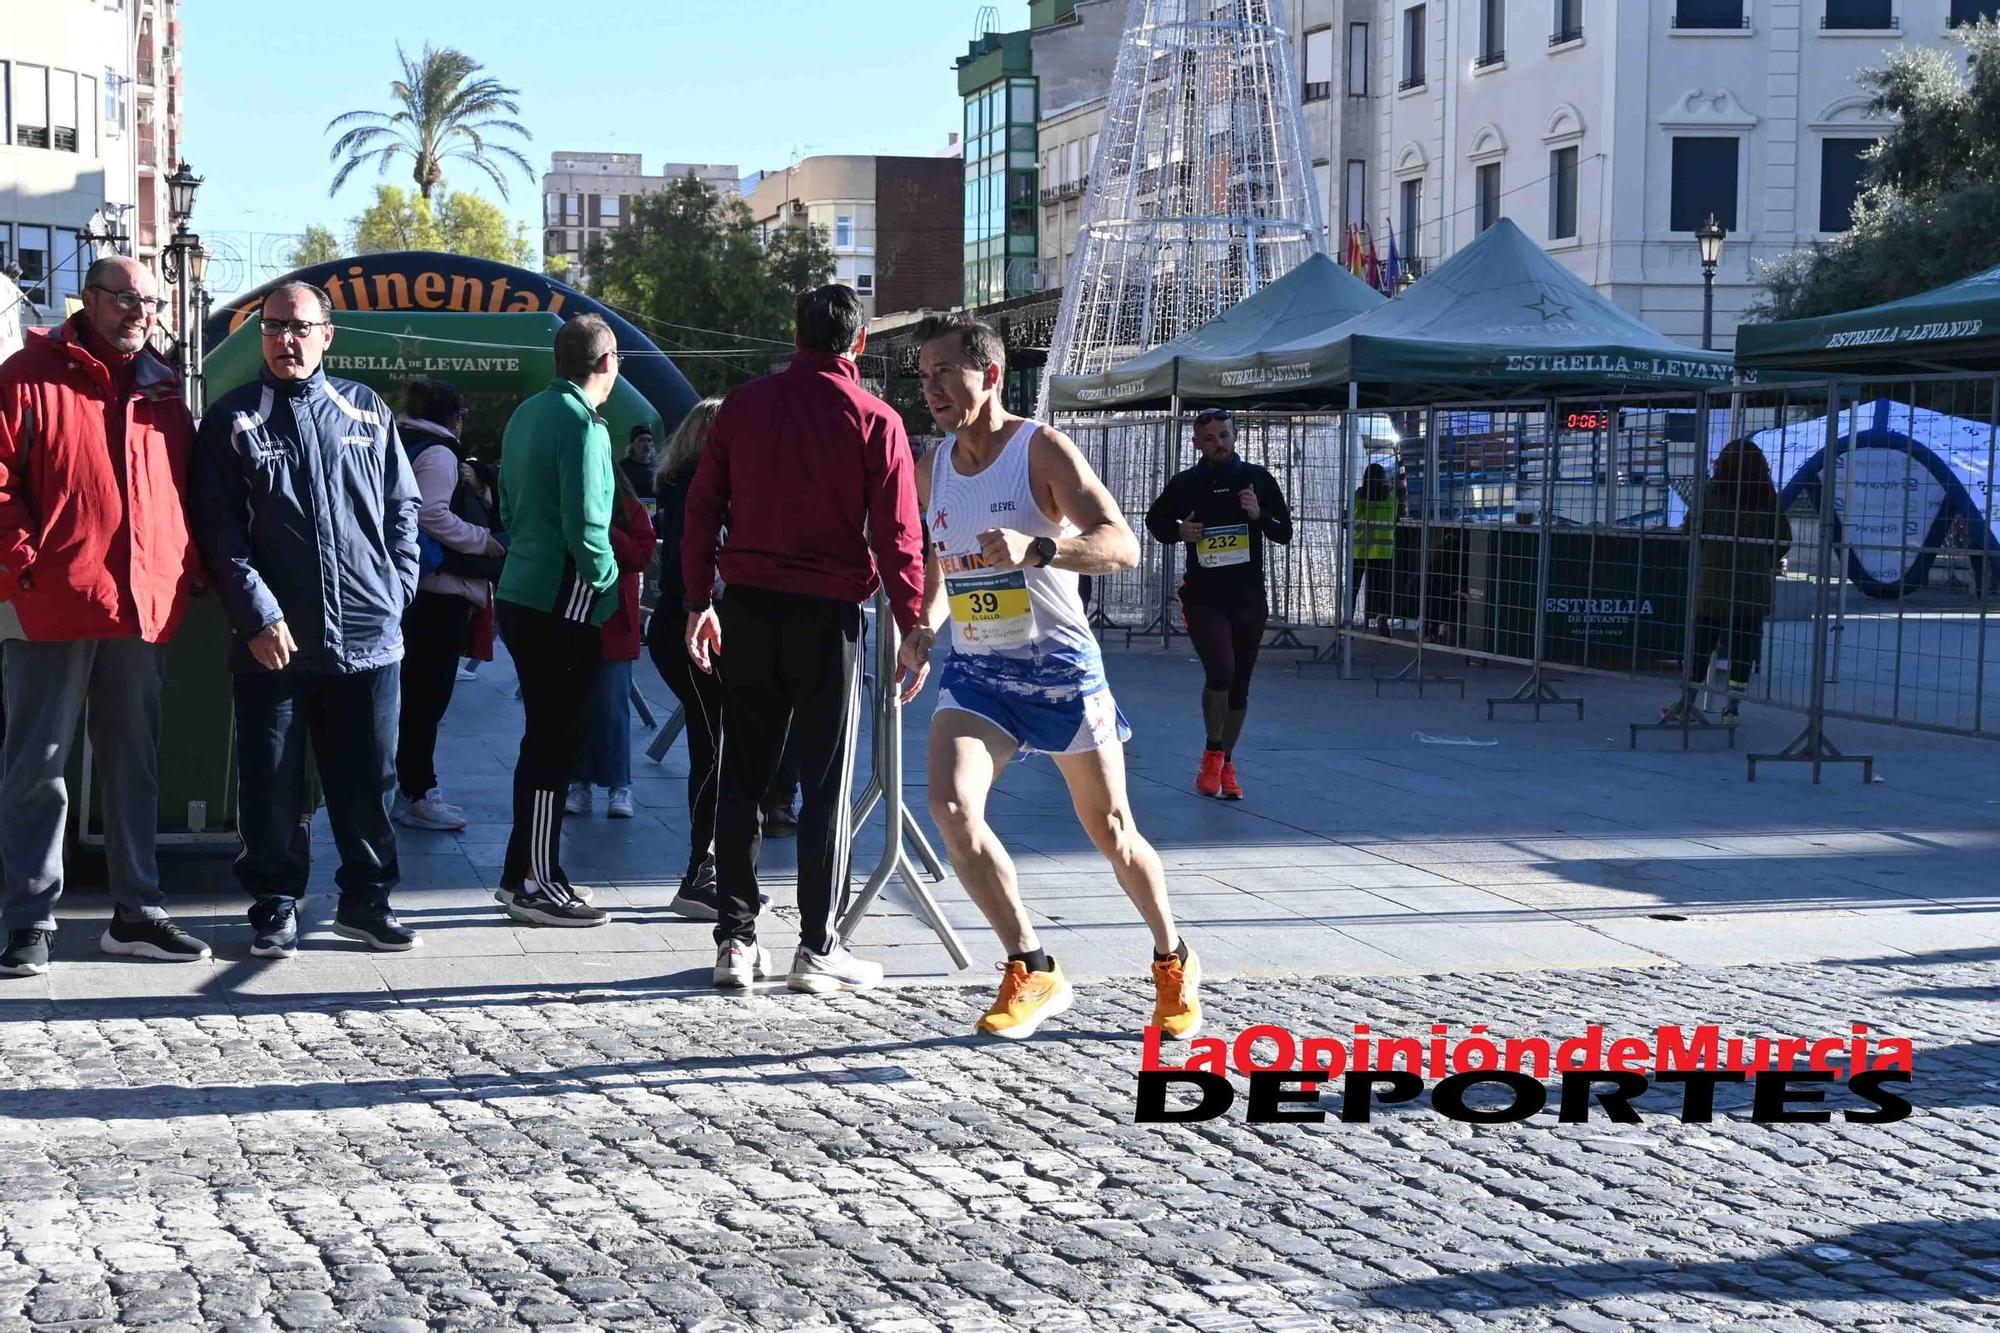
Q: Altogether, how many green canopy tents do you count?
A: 3